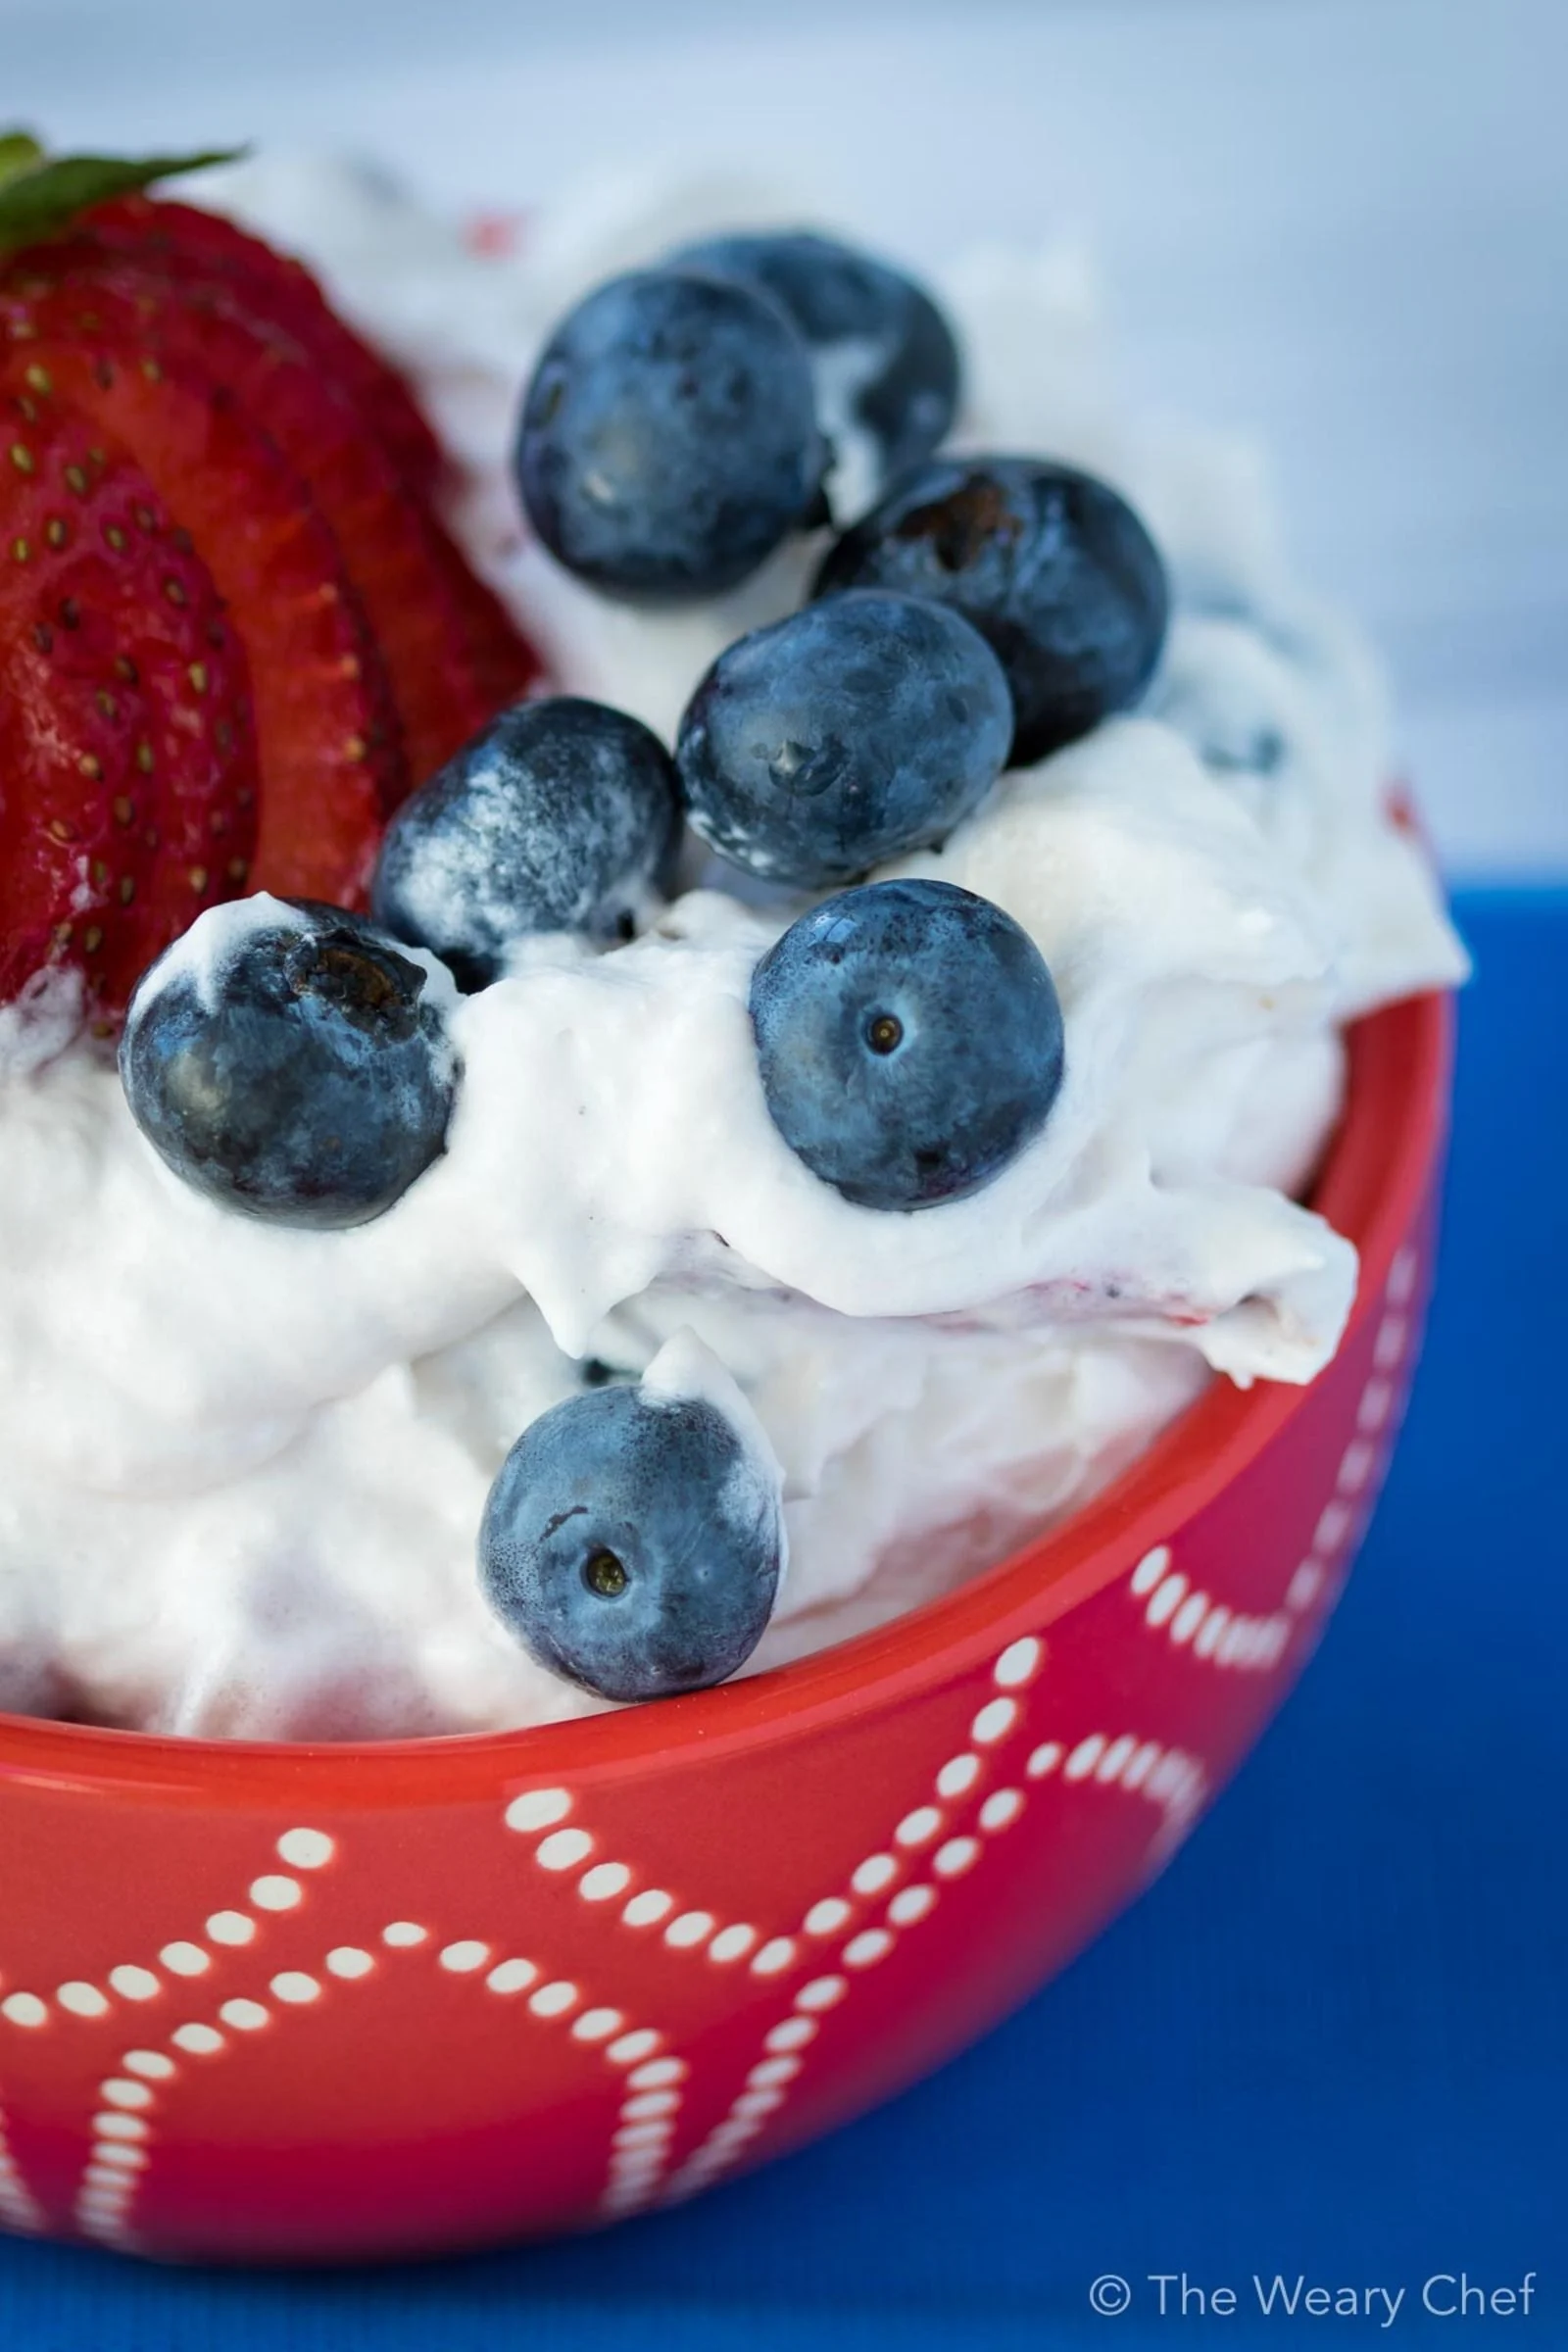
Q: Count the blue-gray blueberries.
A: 8